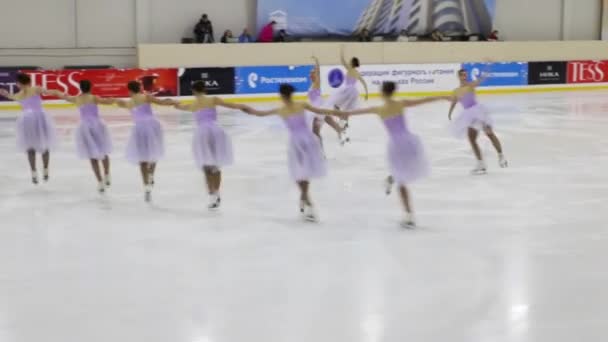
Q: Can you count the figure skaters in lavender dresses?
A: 9